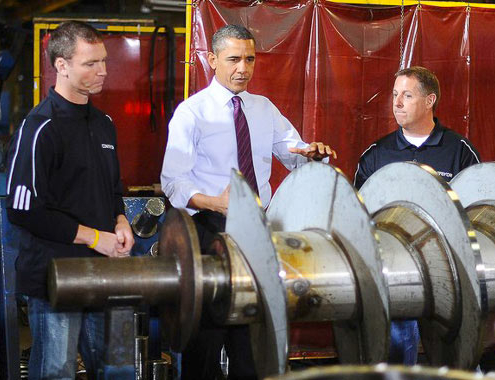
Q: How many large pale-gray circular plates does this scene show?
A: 4